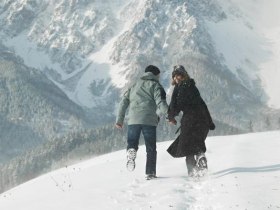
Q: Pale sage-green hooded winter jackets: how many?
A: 1